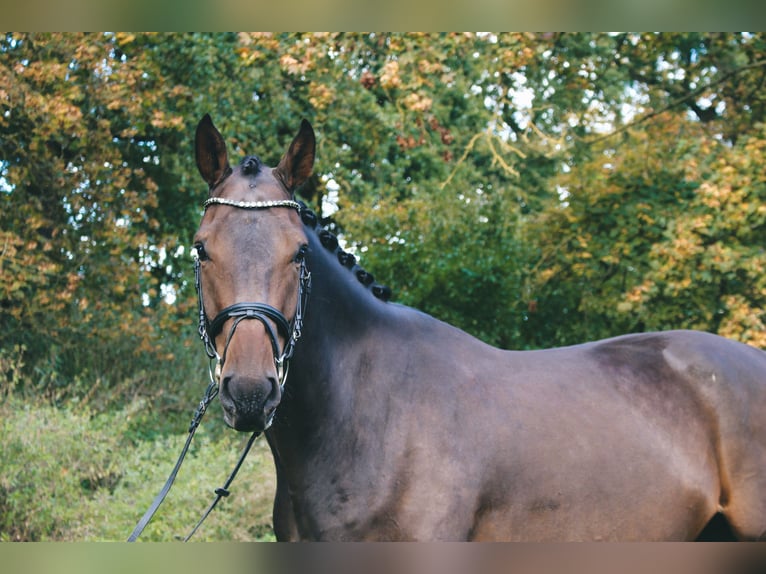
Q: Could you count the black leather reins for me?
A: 2